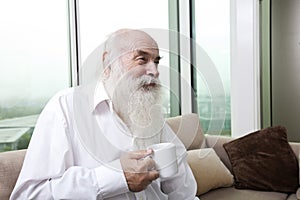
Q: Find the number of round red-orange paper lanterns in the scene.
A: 0